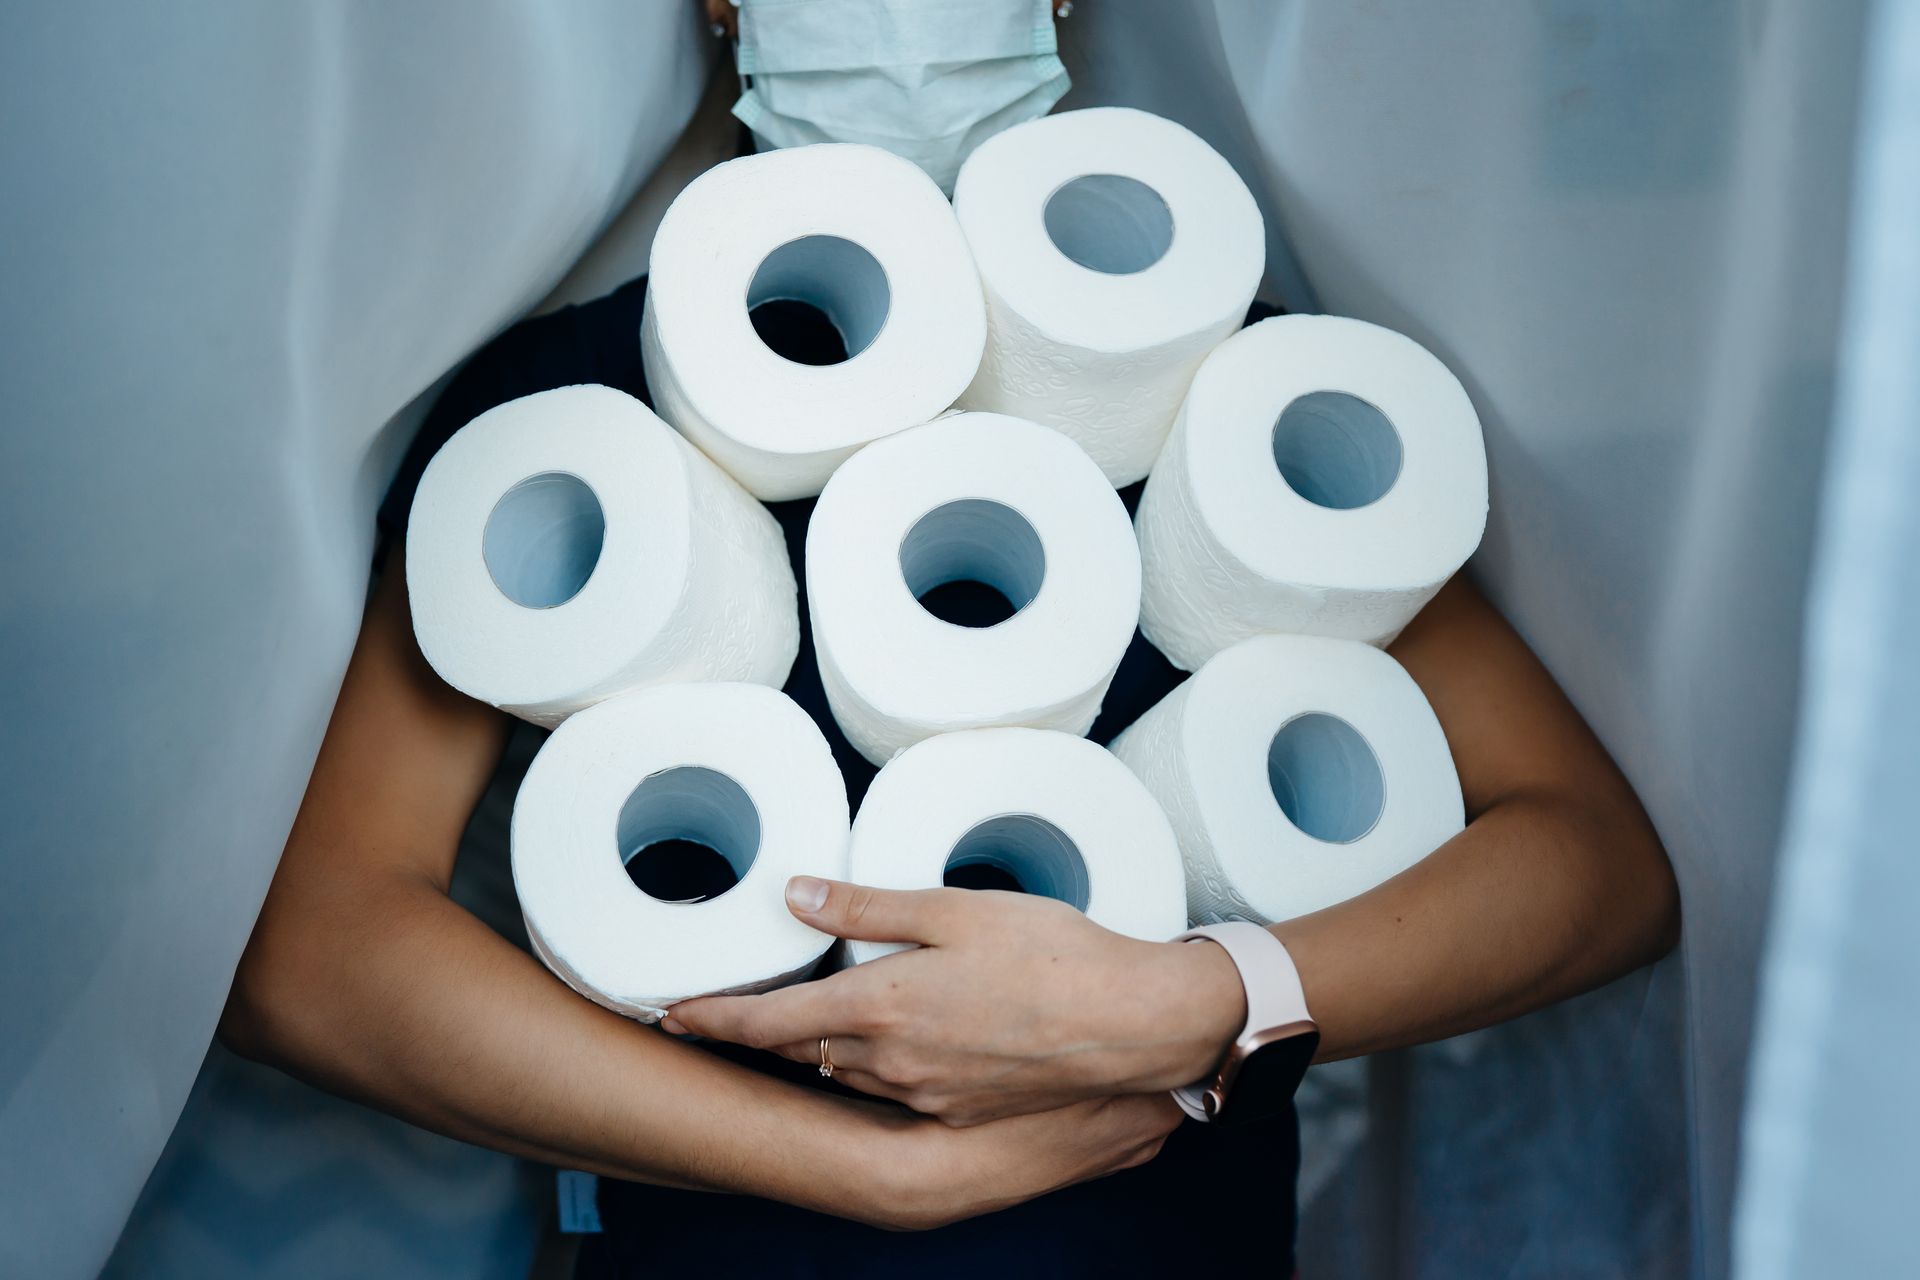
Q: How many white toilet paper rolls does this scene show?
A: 8